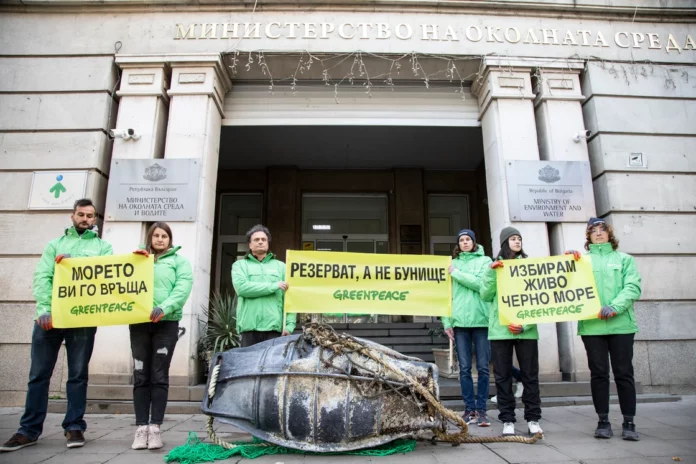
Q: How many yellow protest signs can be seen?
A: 3